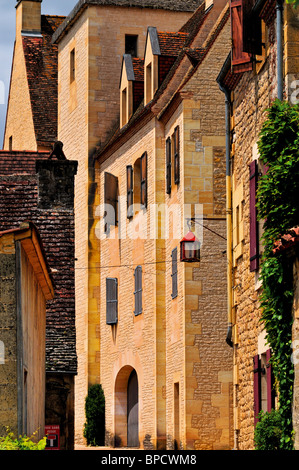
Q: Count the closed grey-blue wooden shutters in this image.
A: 3